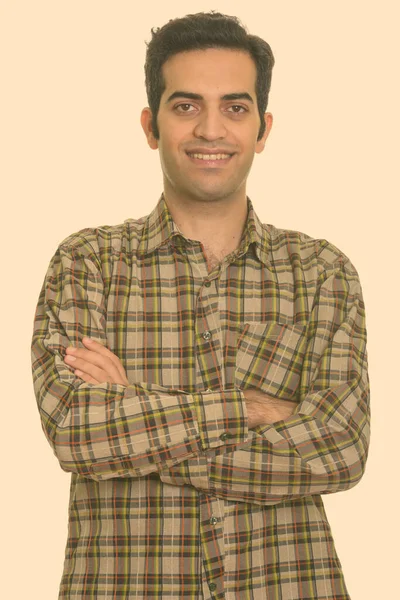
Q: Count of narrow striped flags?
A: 0